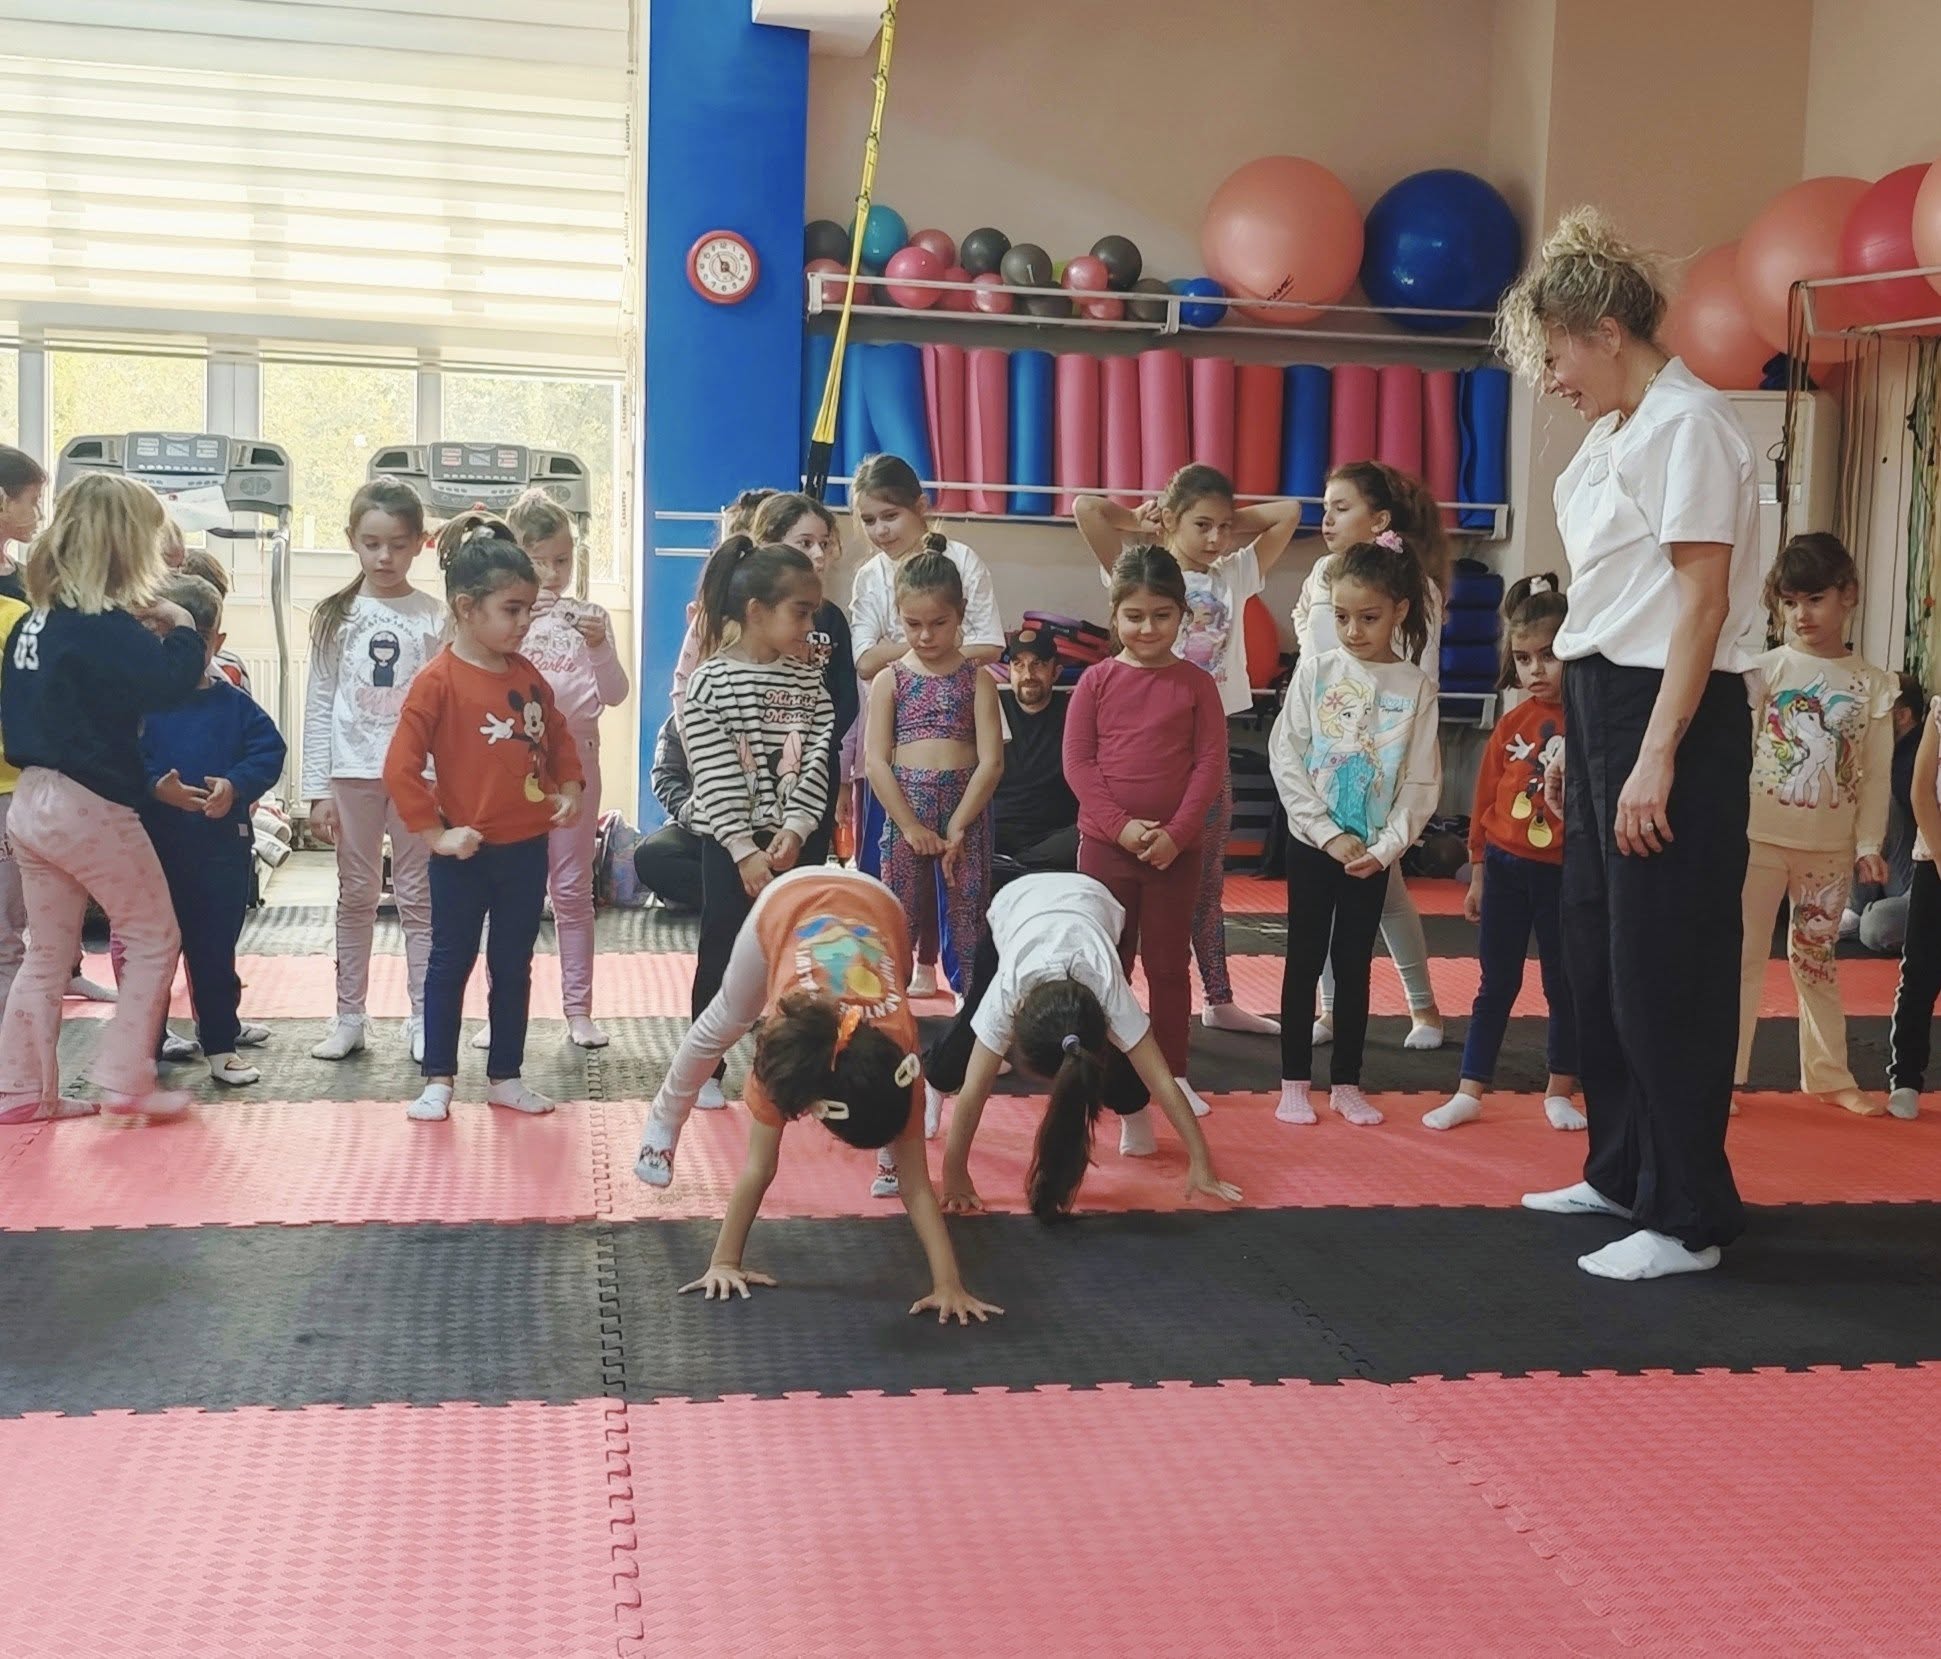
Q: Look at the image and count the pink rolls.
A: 9